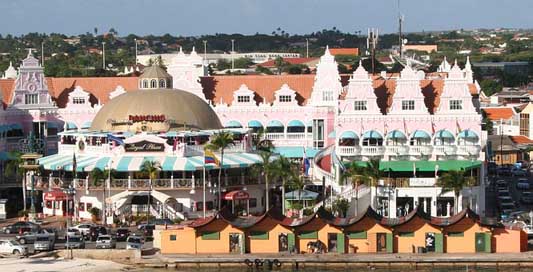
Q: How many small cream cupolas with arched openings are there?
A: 1